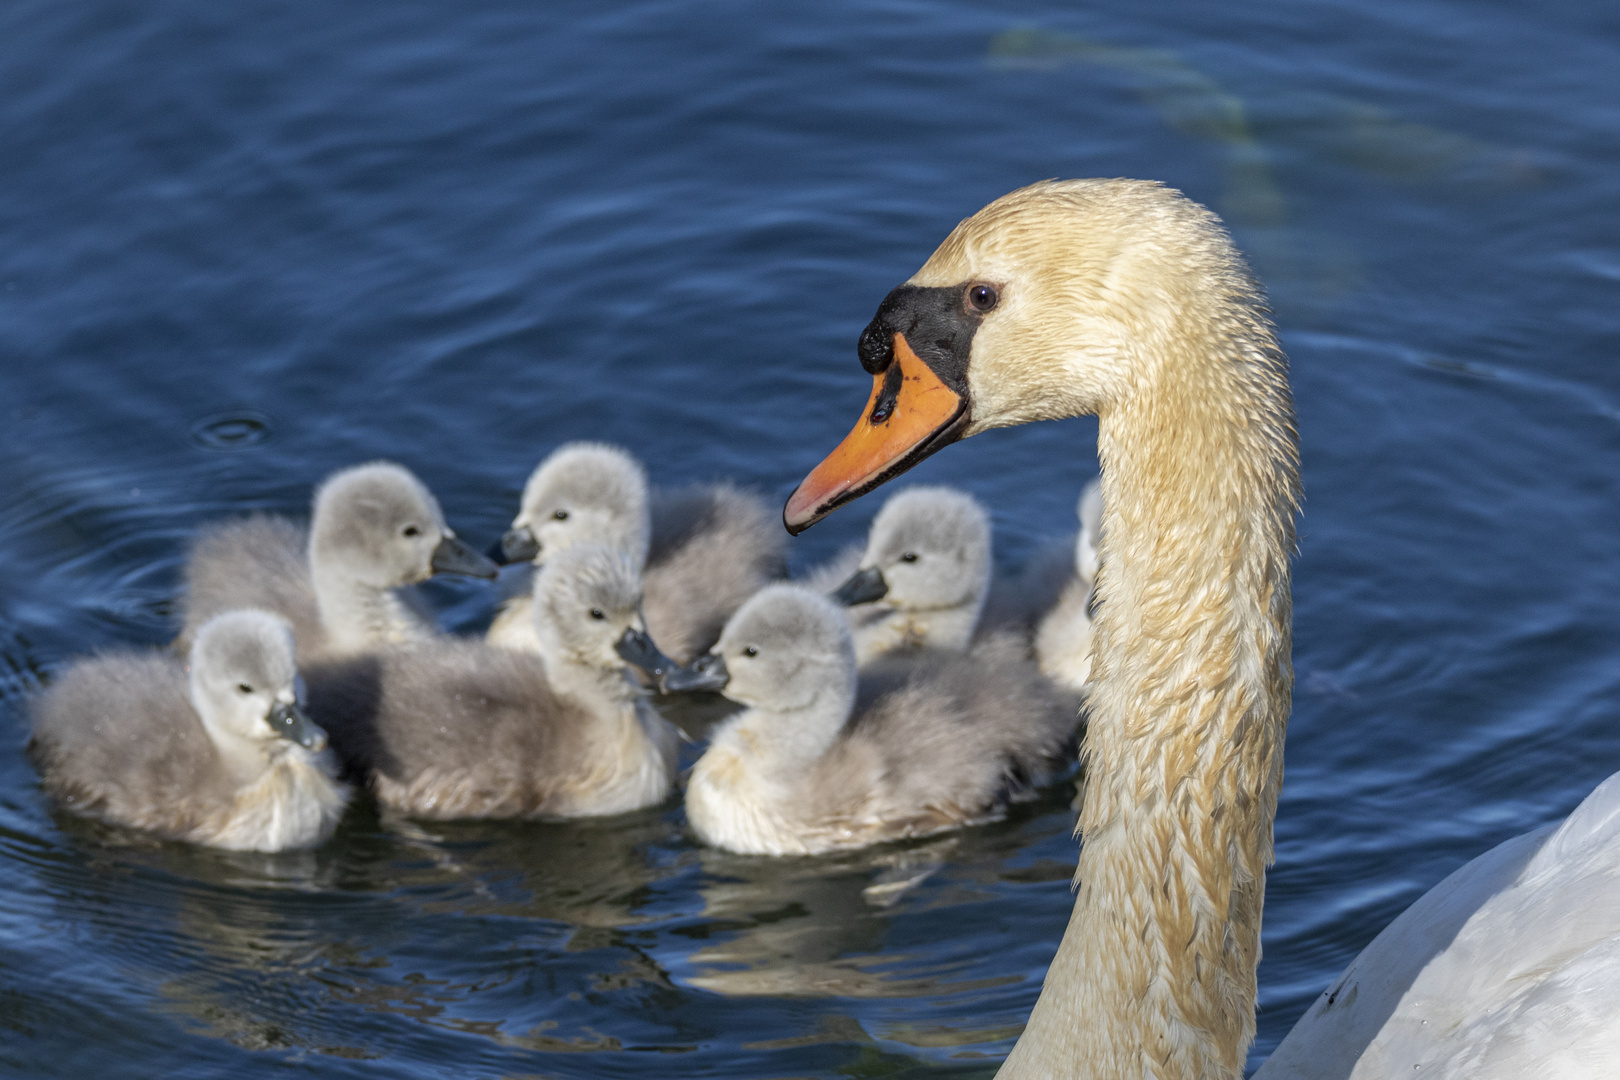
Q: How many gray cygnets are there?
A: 7